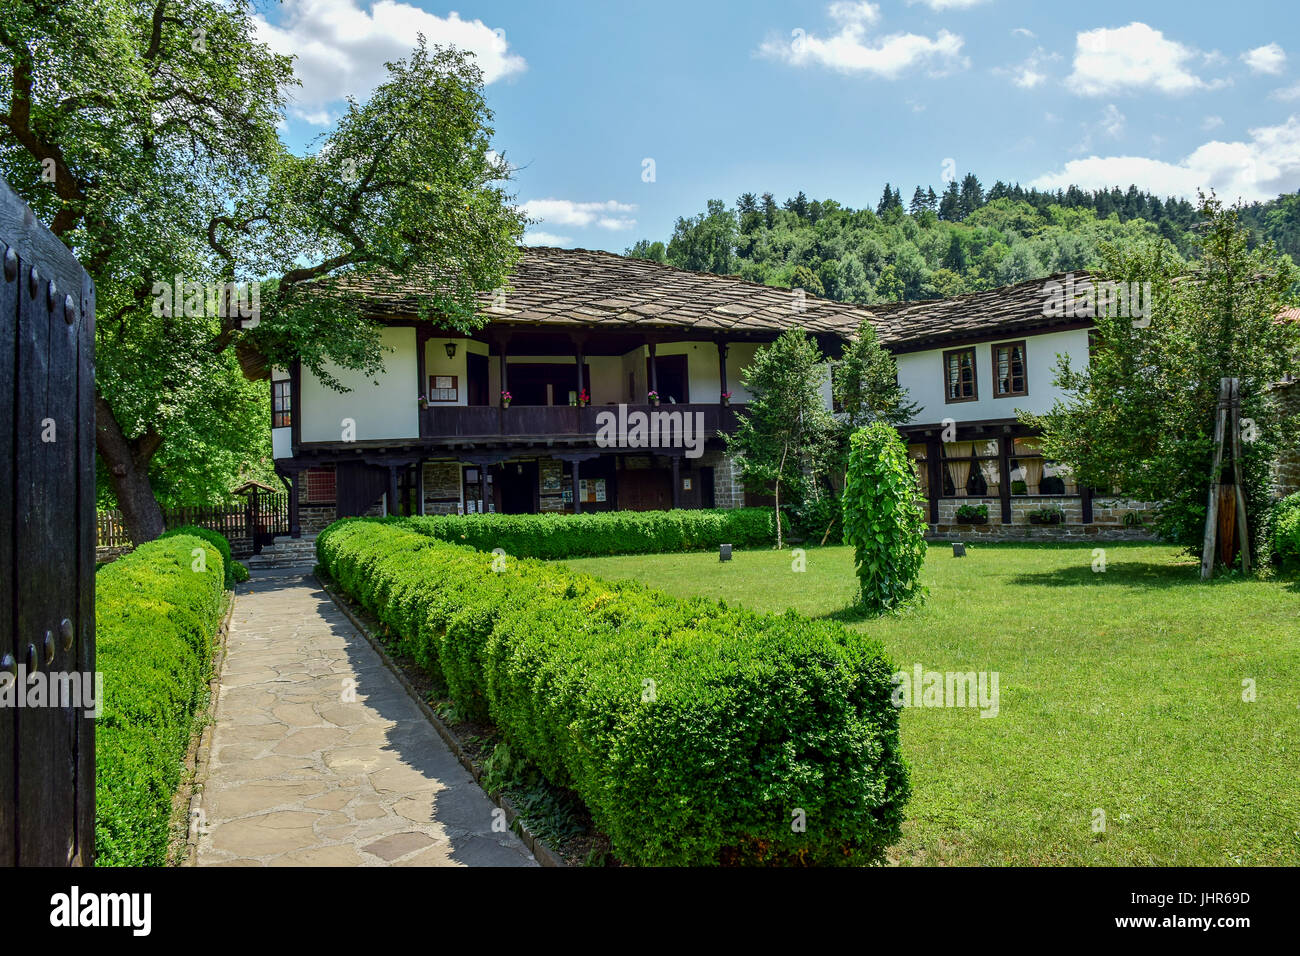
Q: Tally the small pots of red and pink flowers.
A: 5